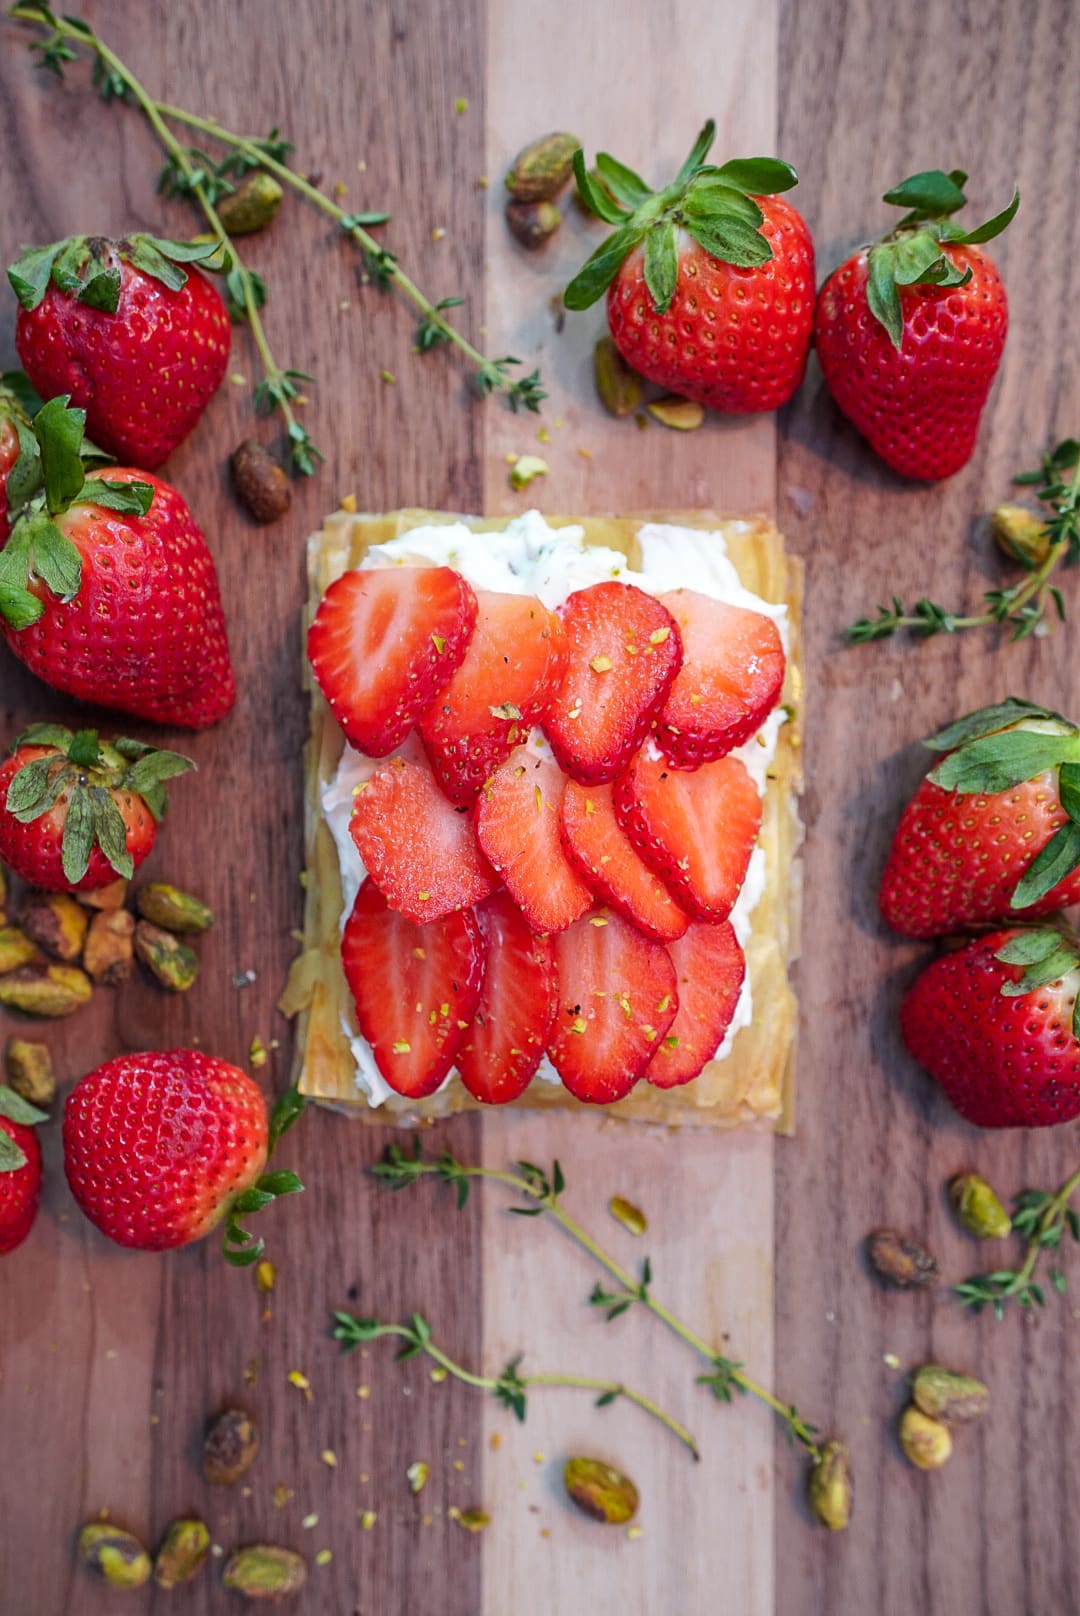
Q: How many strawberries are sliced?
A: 12